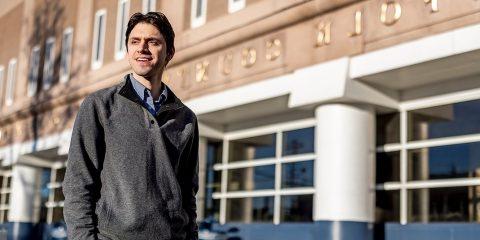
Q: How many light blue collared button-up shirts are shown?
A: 1